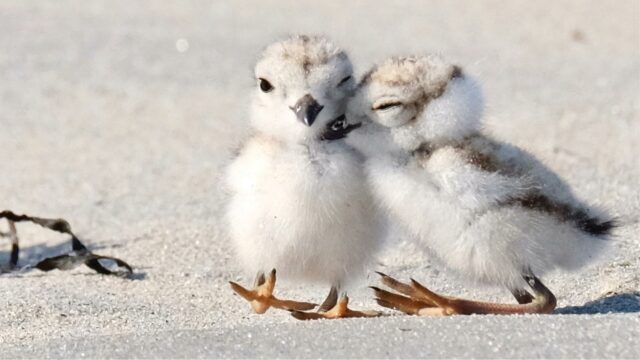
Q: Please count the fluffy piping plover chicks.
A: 2